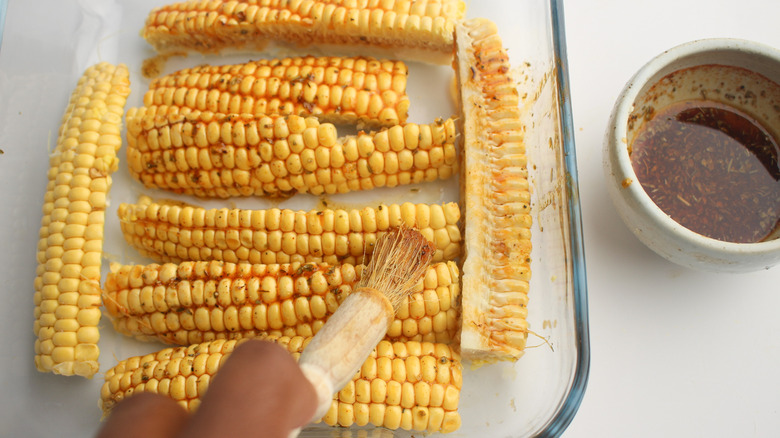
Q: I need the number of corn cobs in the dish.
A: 8